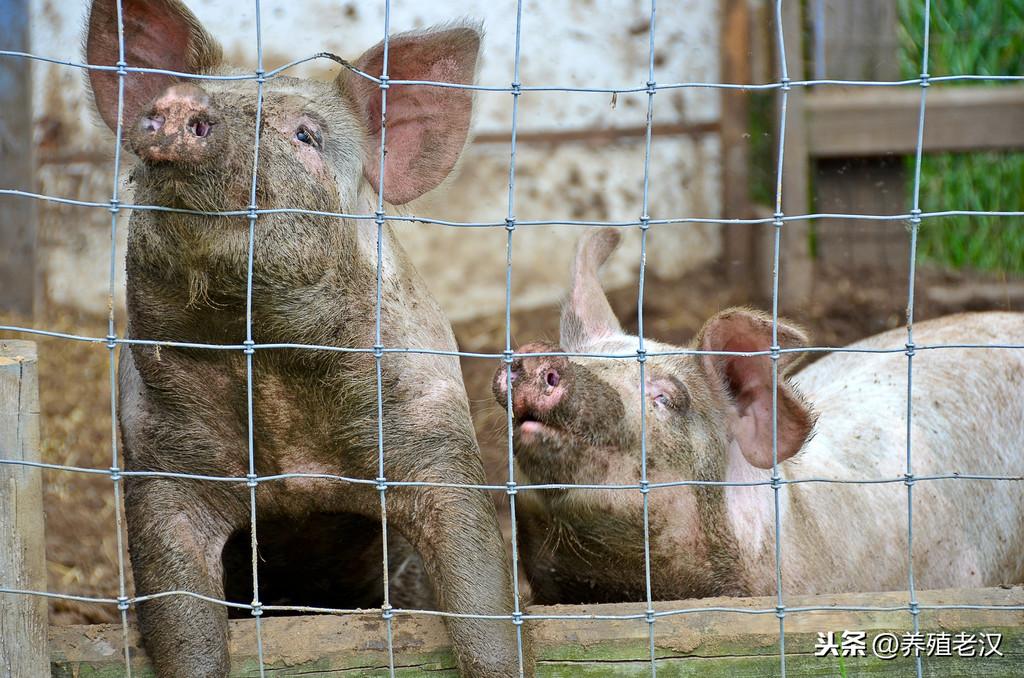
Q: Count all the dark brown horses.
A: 0